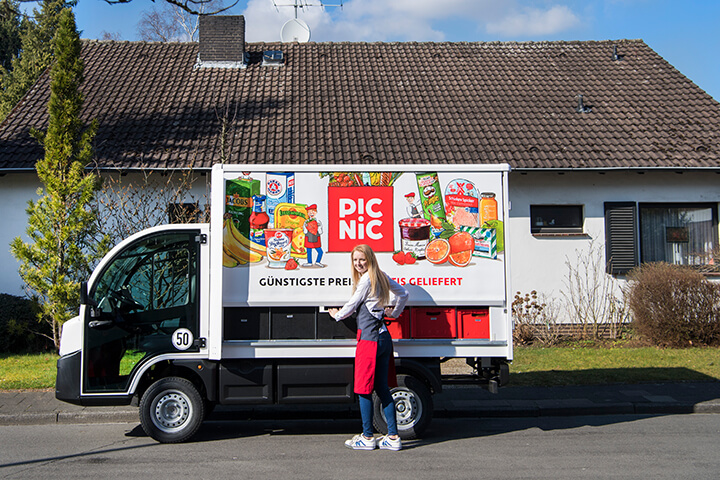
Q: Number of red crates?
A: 3